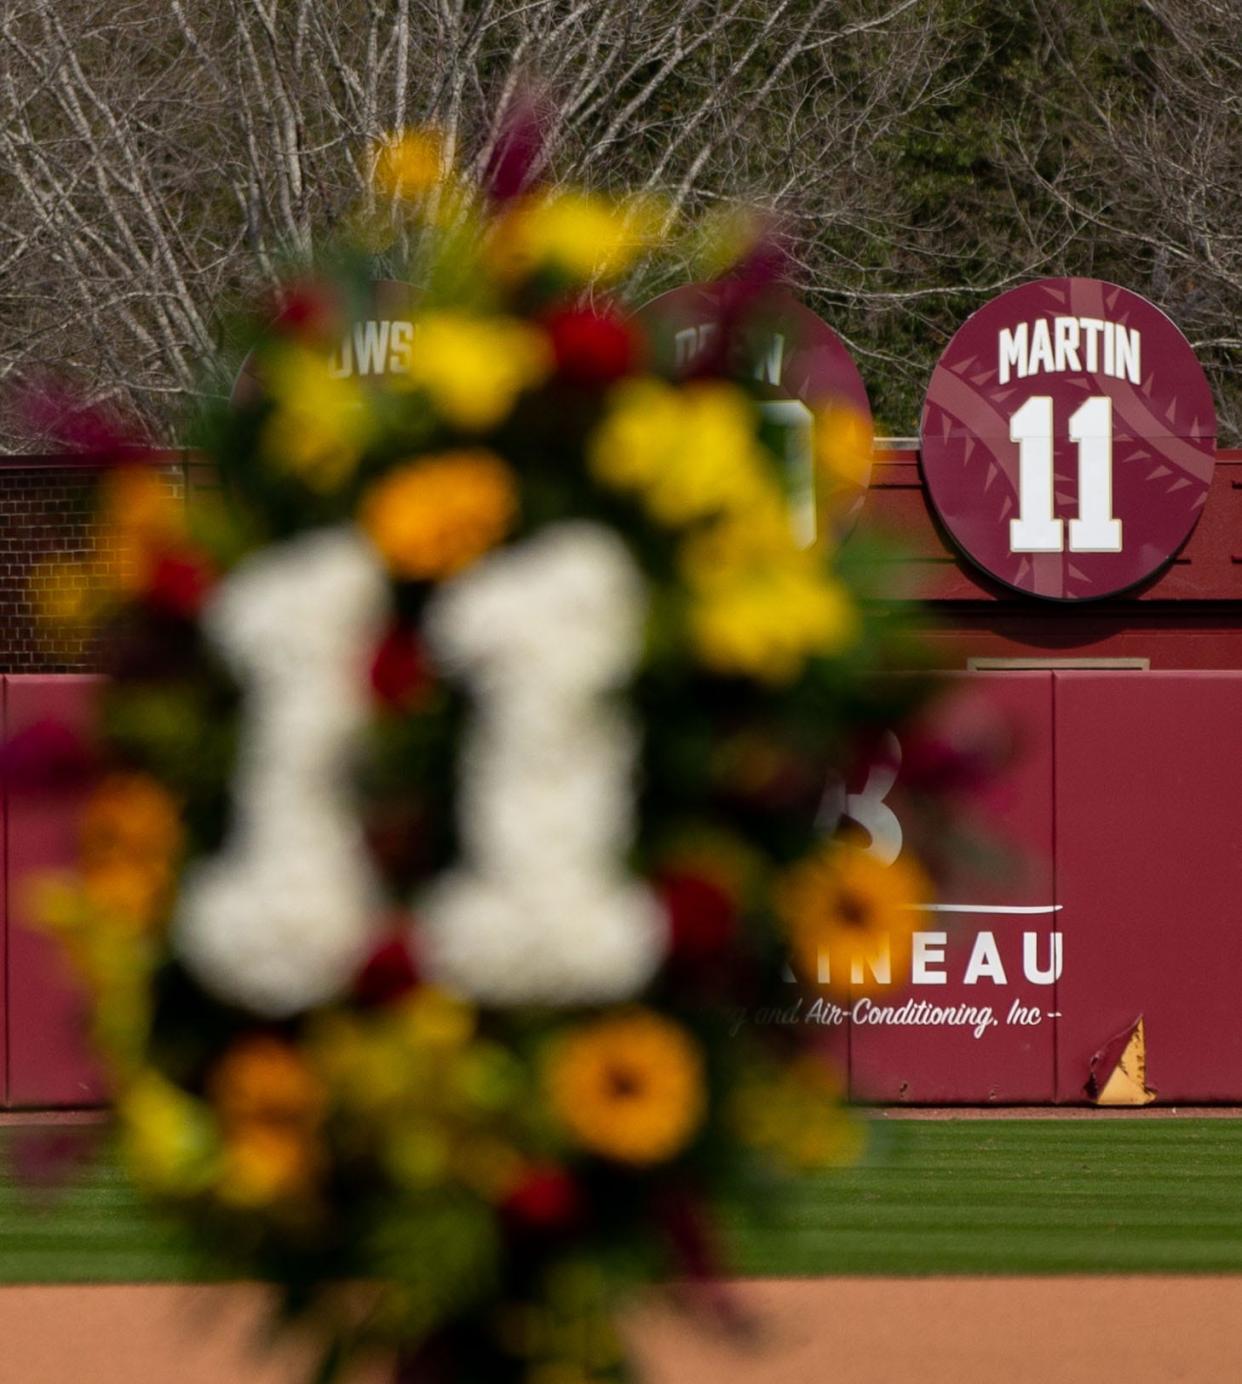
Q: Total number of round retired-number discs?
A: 3